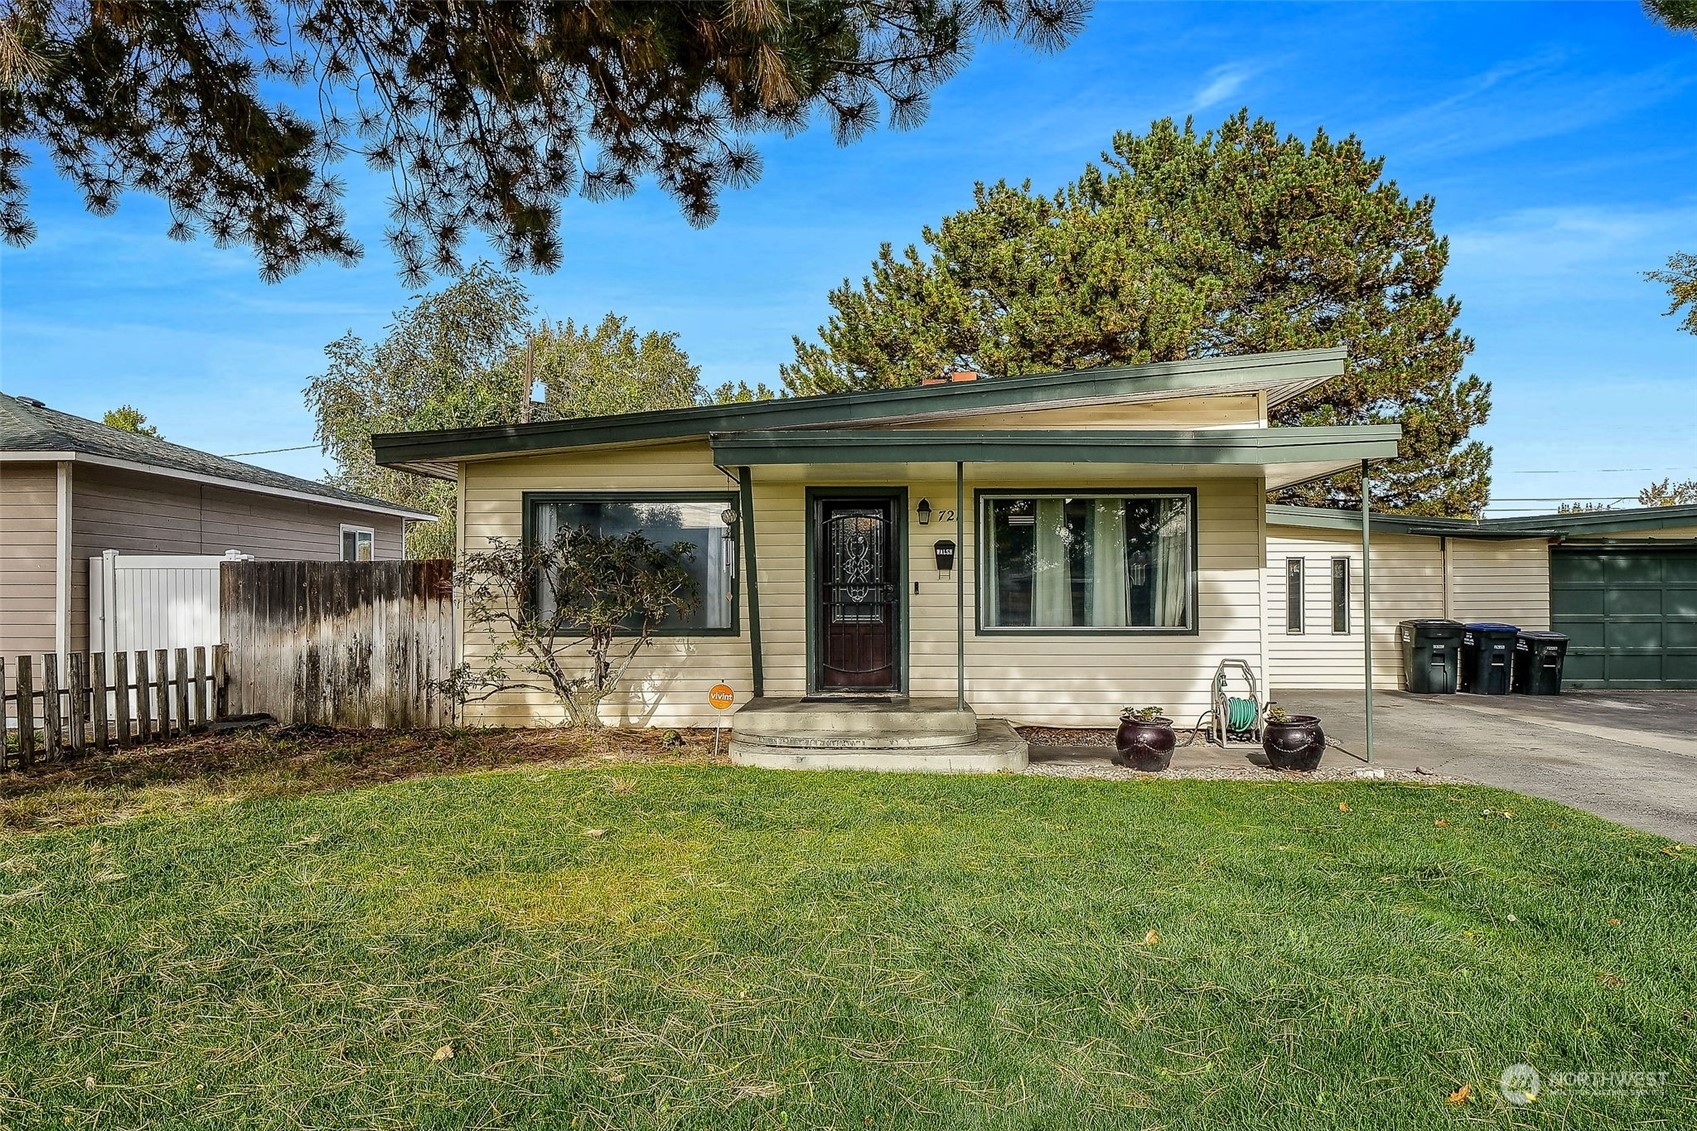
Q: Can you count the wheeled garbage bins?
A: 3